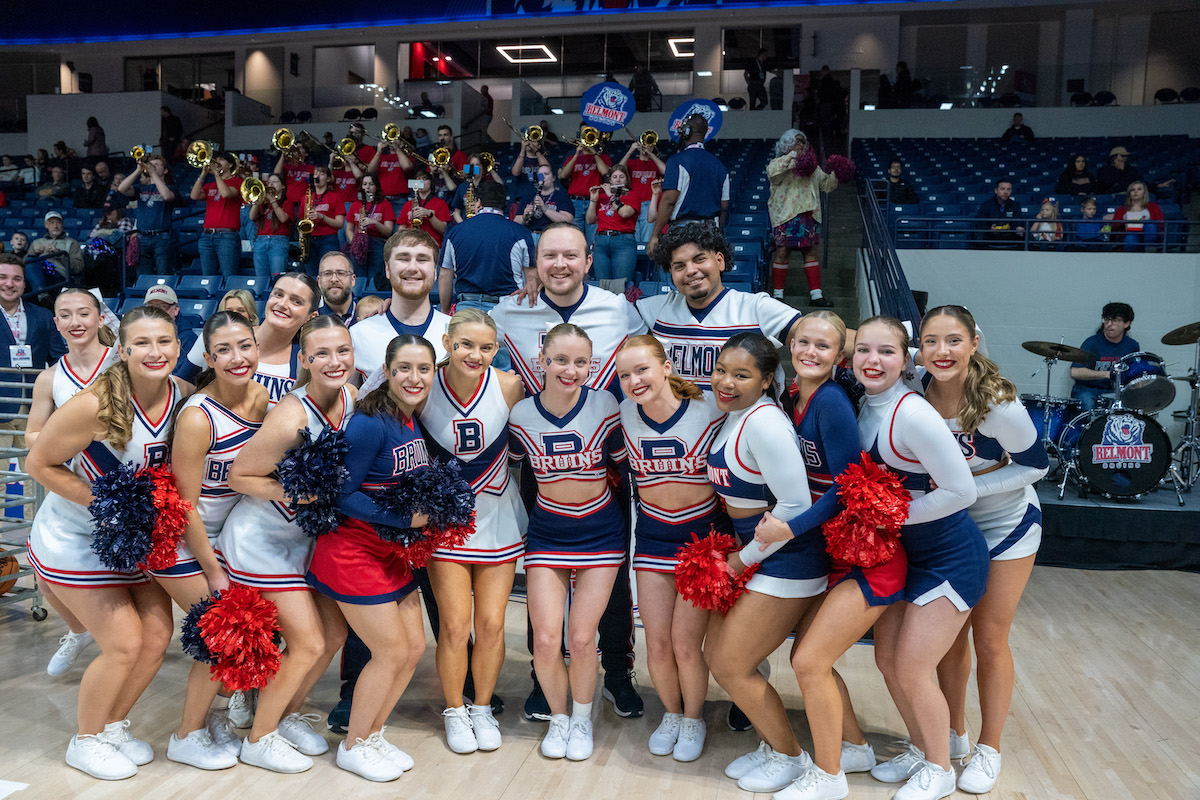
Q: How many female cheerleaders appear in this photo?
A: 13